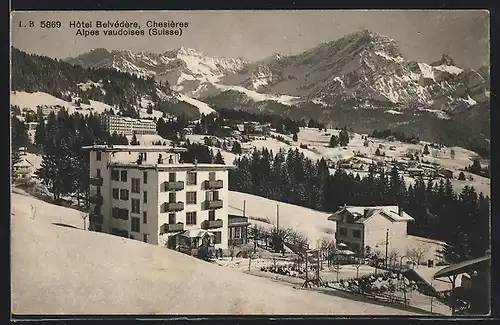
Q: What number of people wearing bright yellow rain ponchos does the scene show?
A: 0